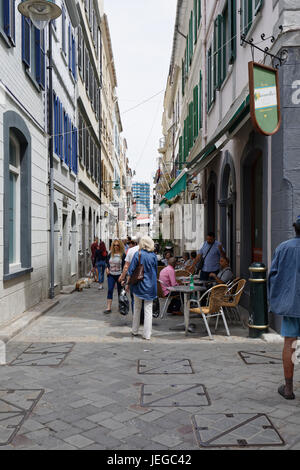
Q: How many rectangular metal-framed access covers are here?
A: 6